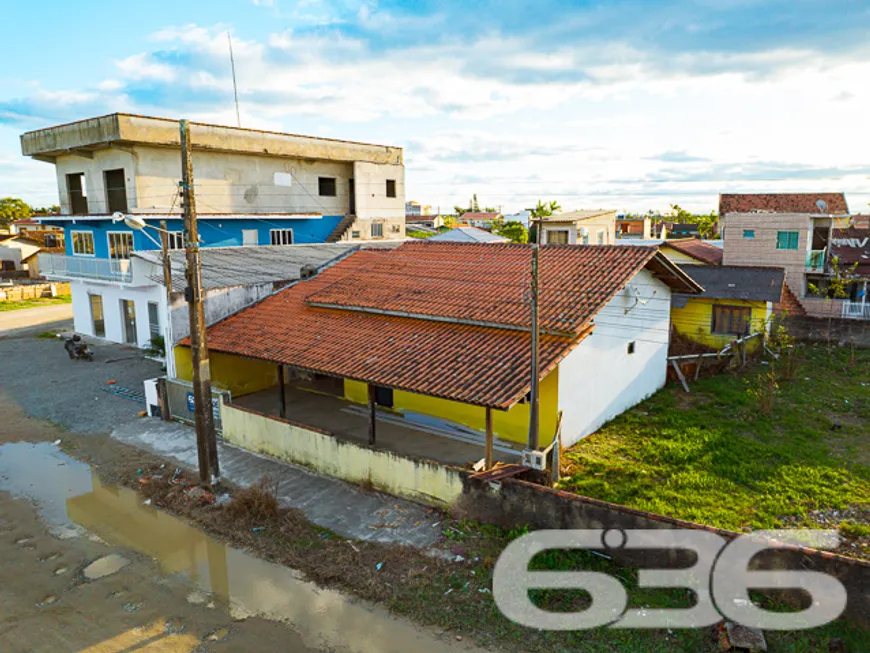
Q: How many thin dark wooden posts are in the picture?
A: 3